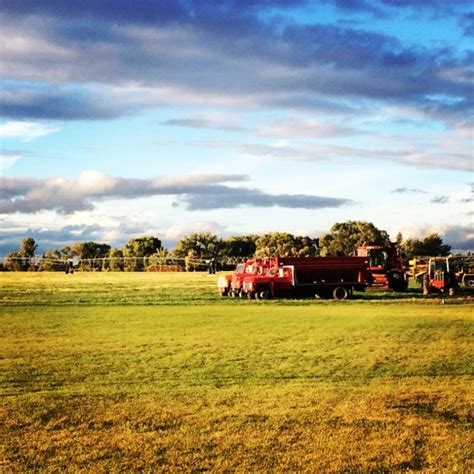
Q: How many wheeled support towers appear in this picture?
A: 2